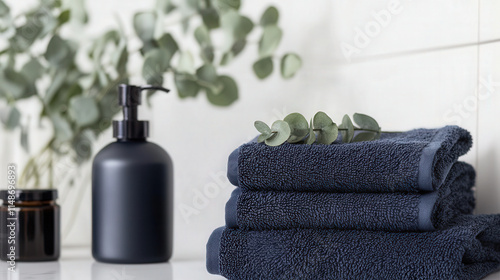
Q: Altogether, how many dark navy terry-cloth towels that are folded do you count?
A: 3